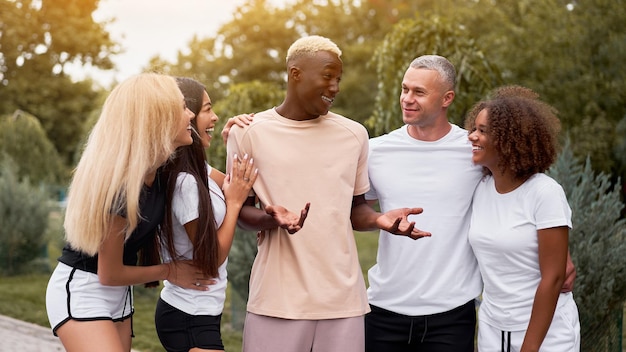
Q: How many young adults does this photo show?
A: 5